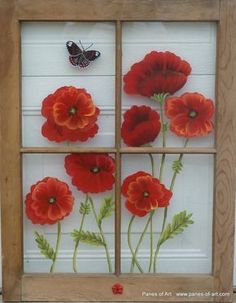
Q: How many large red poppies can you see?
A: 7